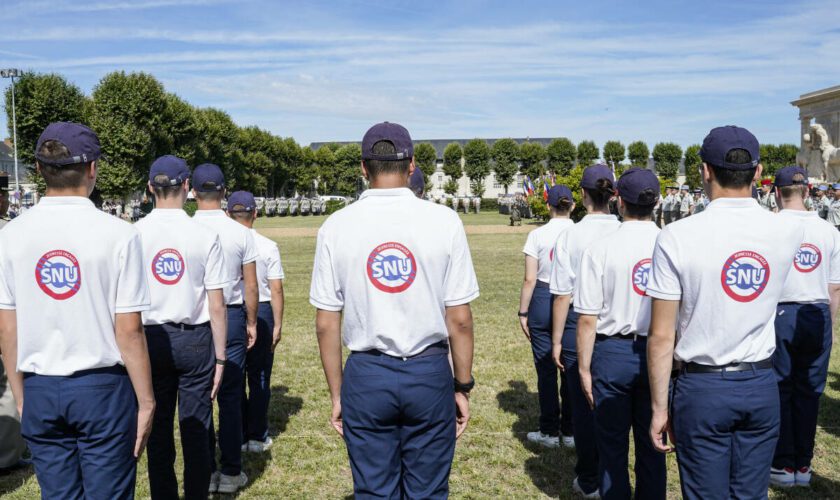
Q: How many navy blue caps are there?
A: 11